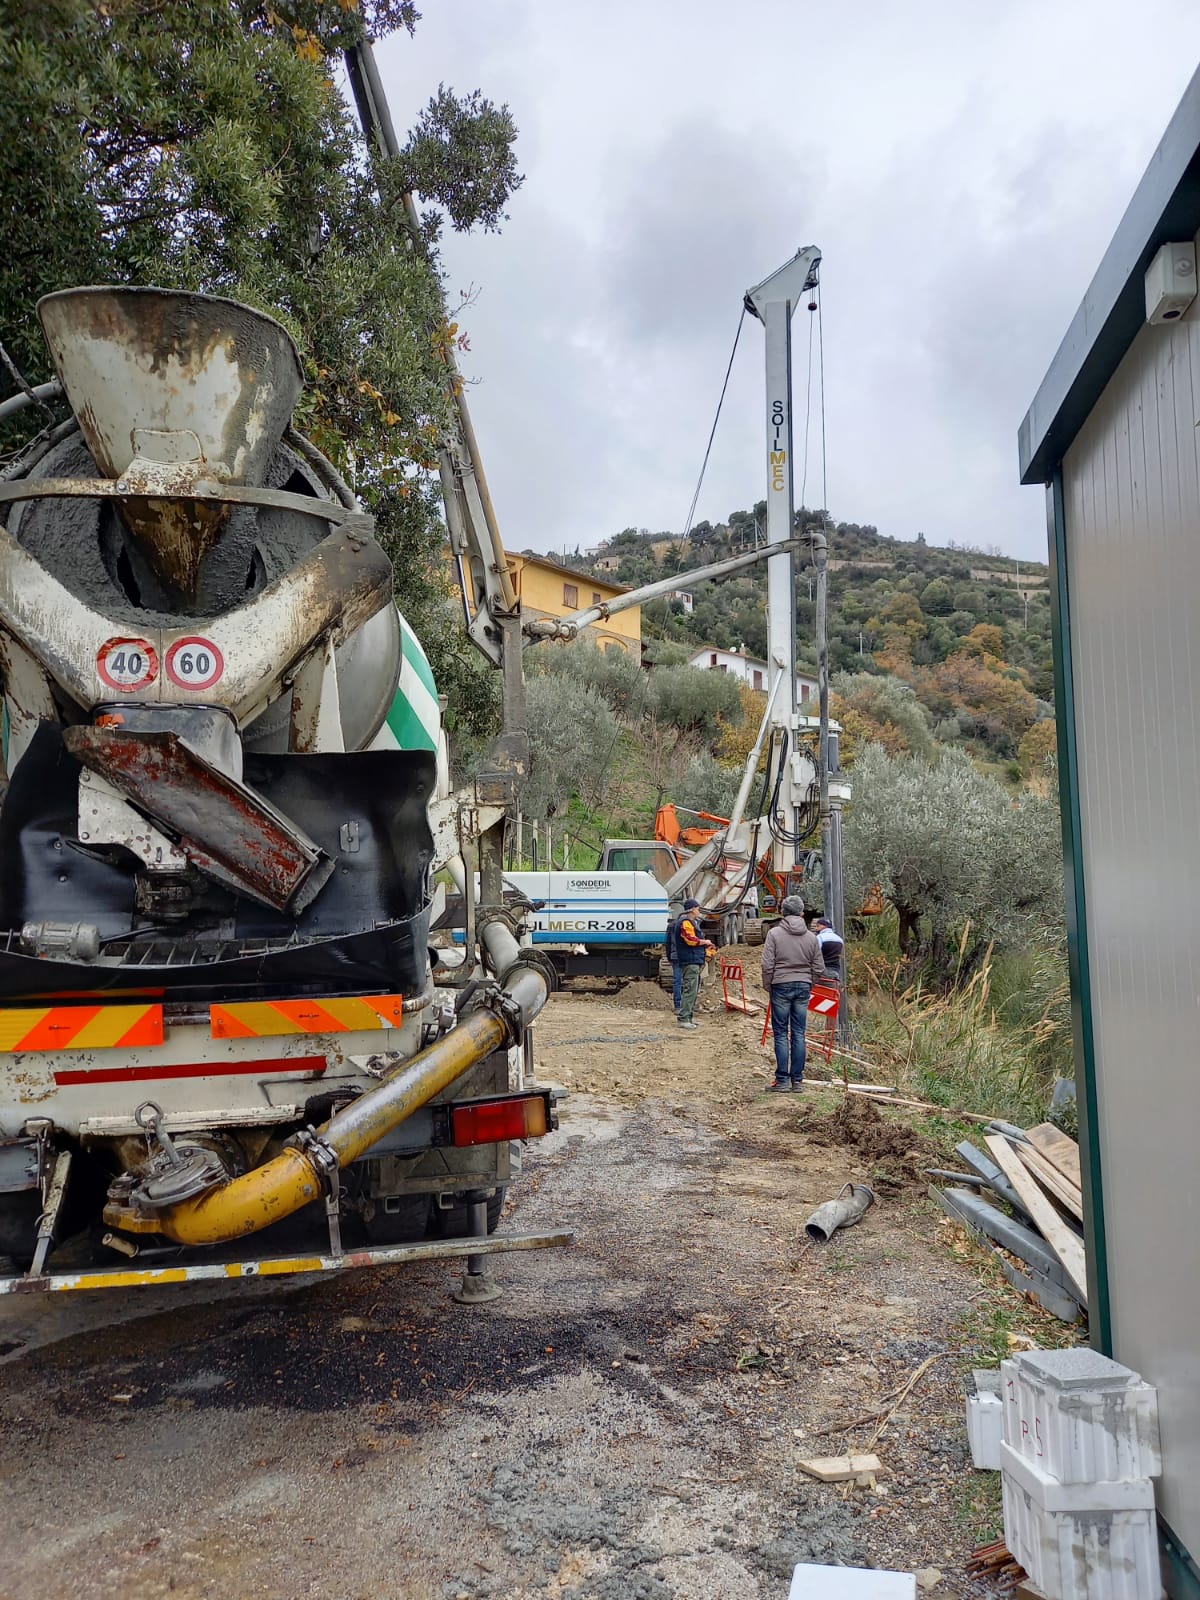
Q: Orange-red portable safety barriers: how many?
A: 2